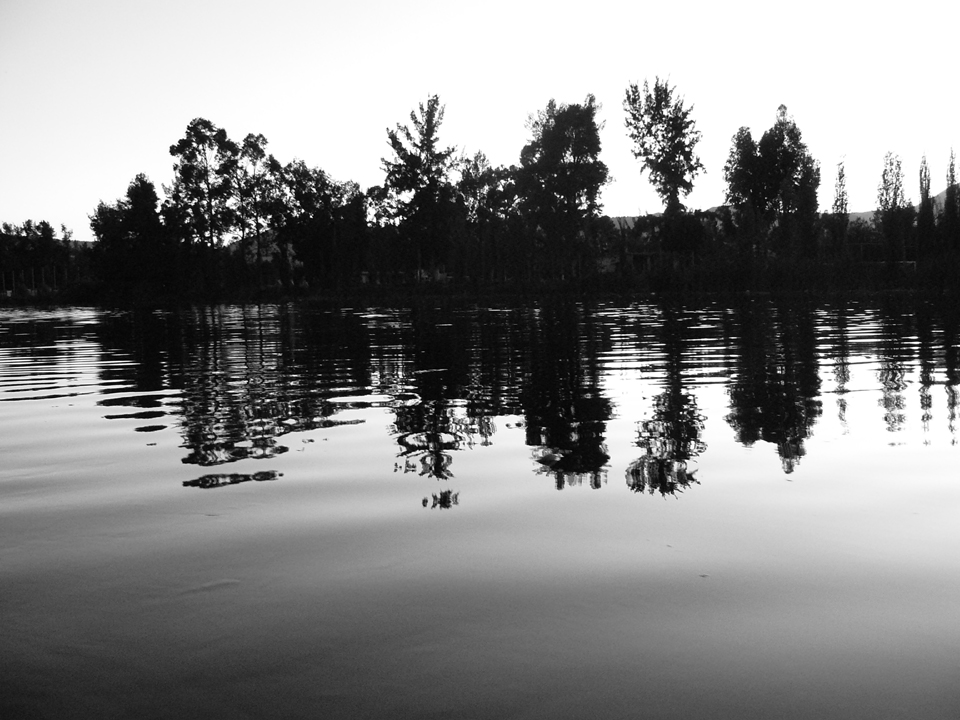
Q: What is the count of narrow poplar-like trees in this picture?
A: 4